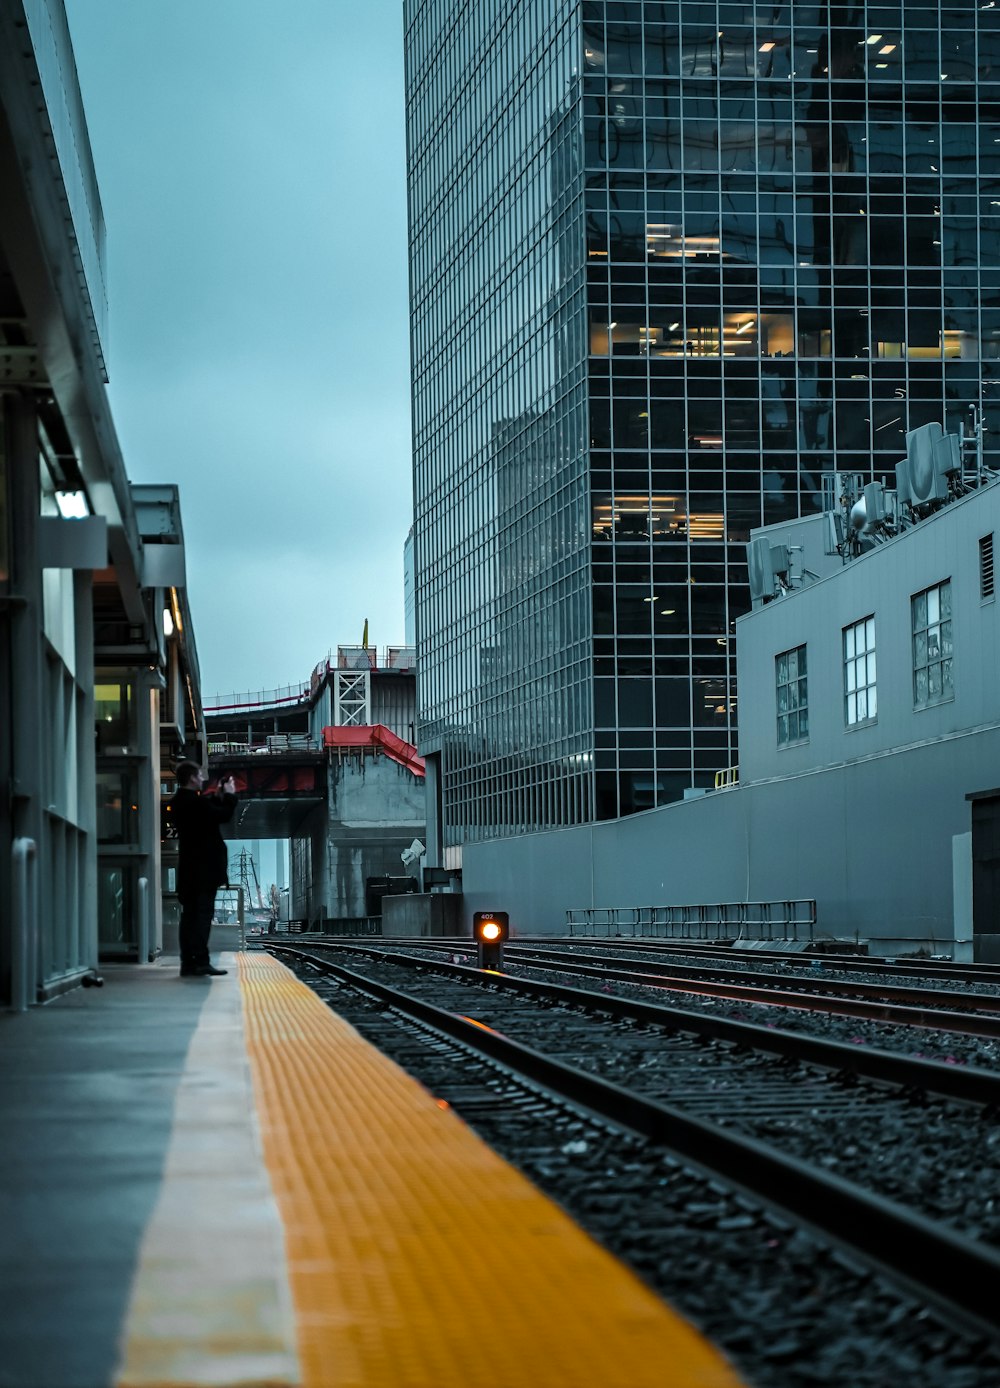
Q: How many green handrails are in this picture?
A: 0